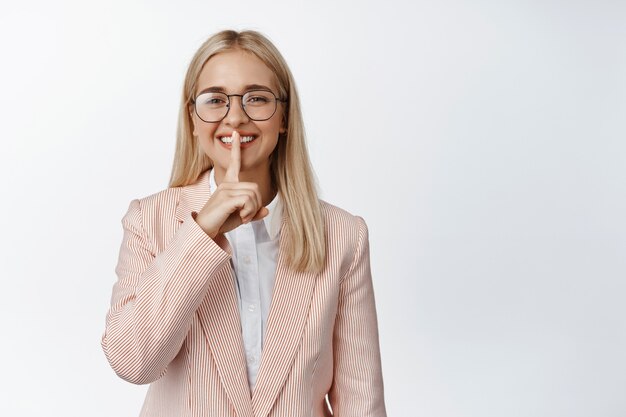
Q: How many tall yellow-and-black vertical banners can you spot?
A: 0